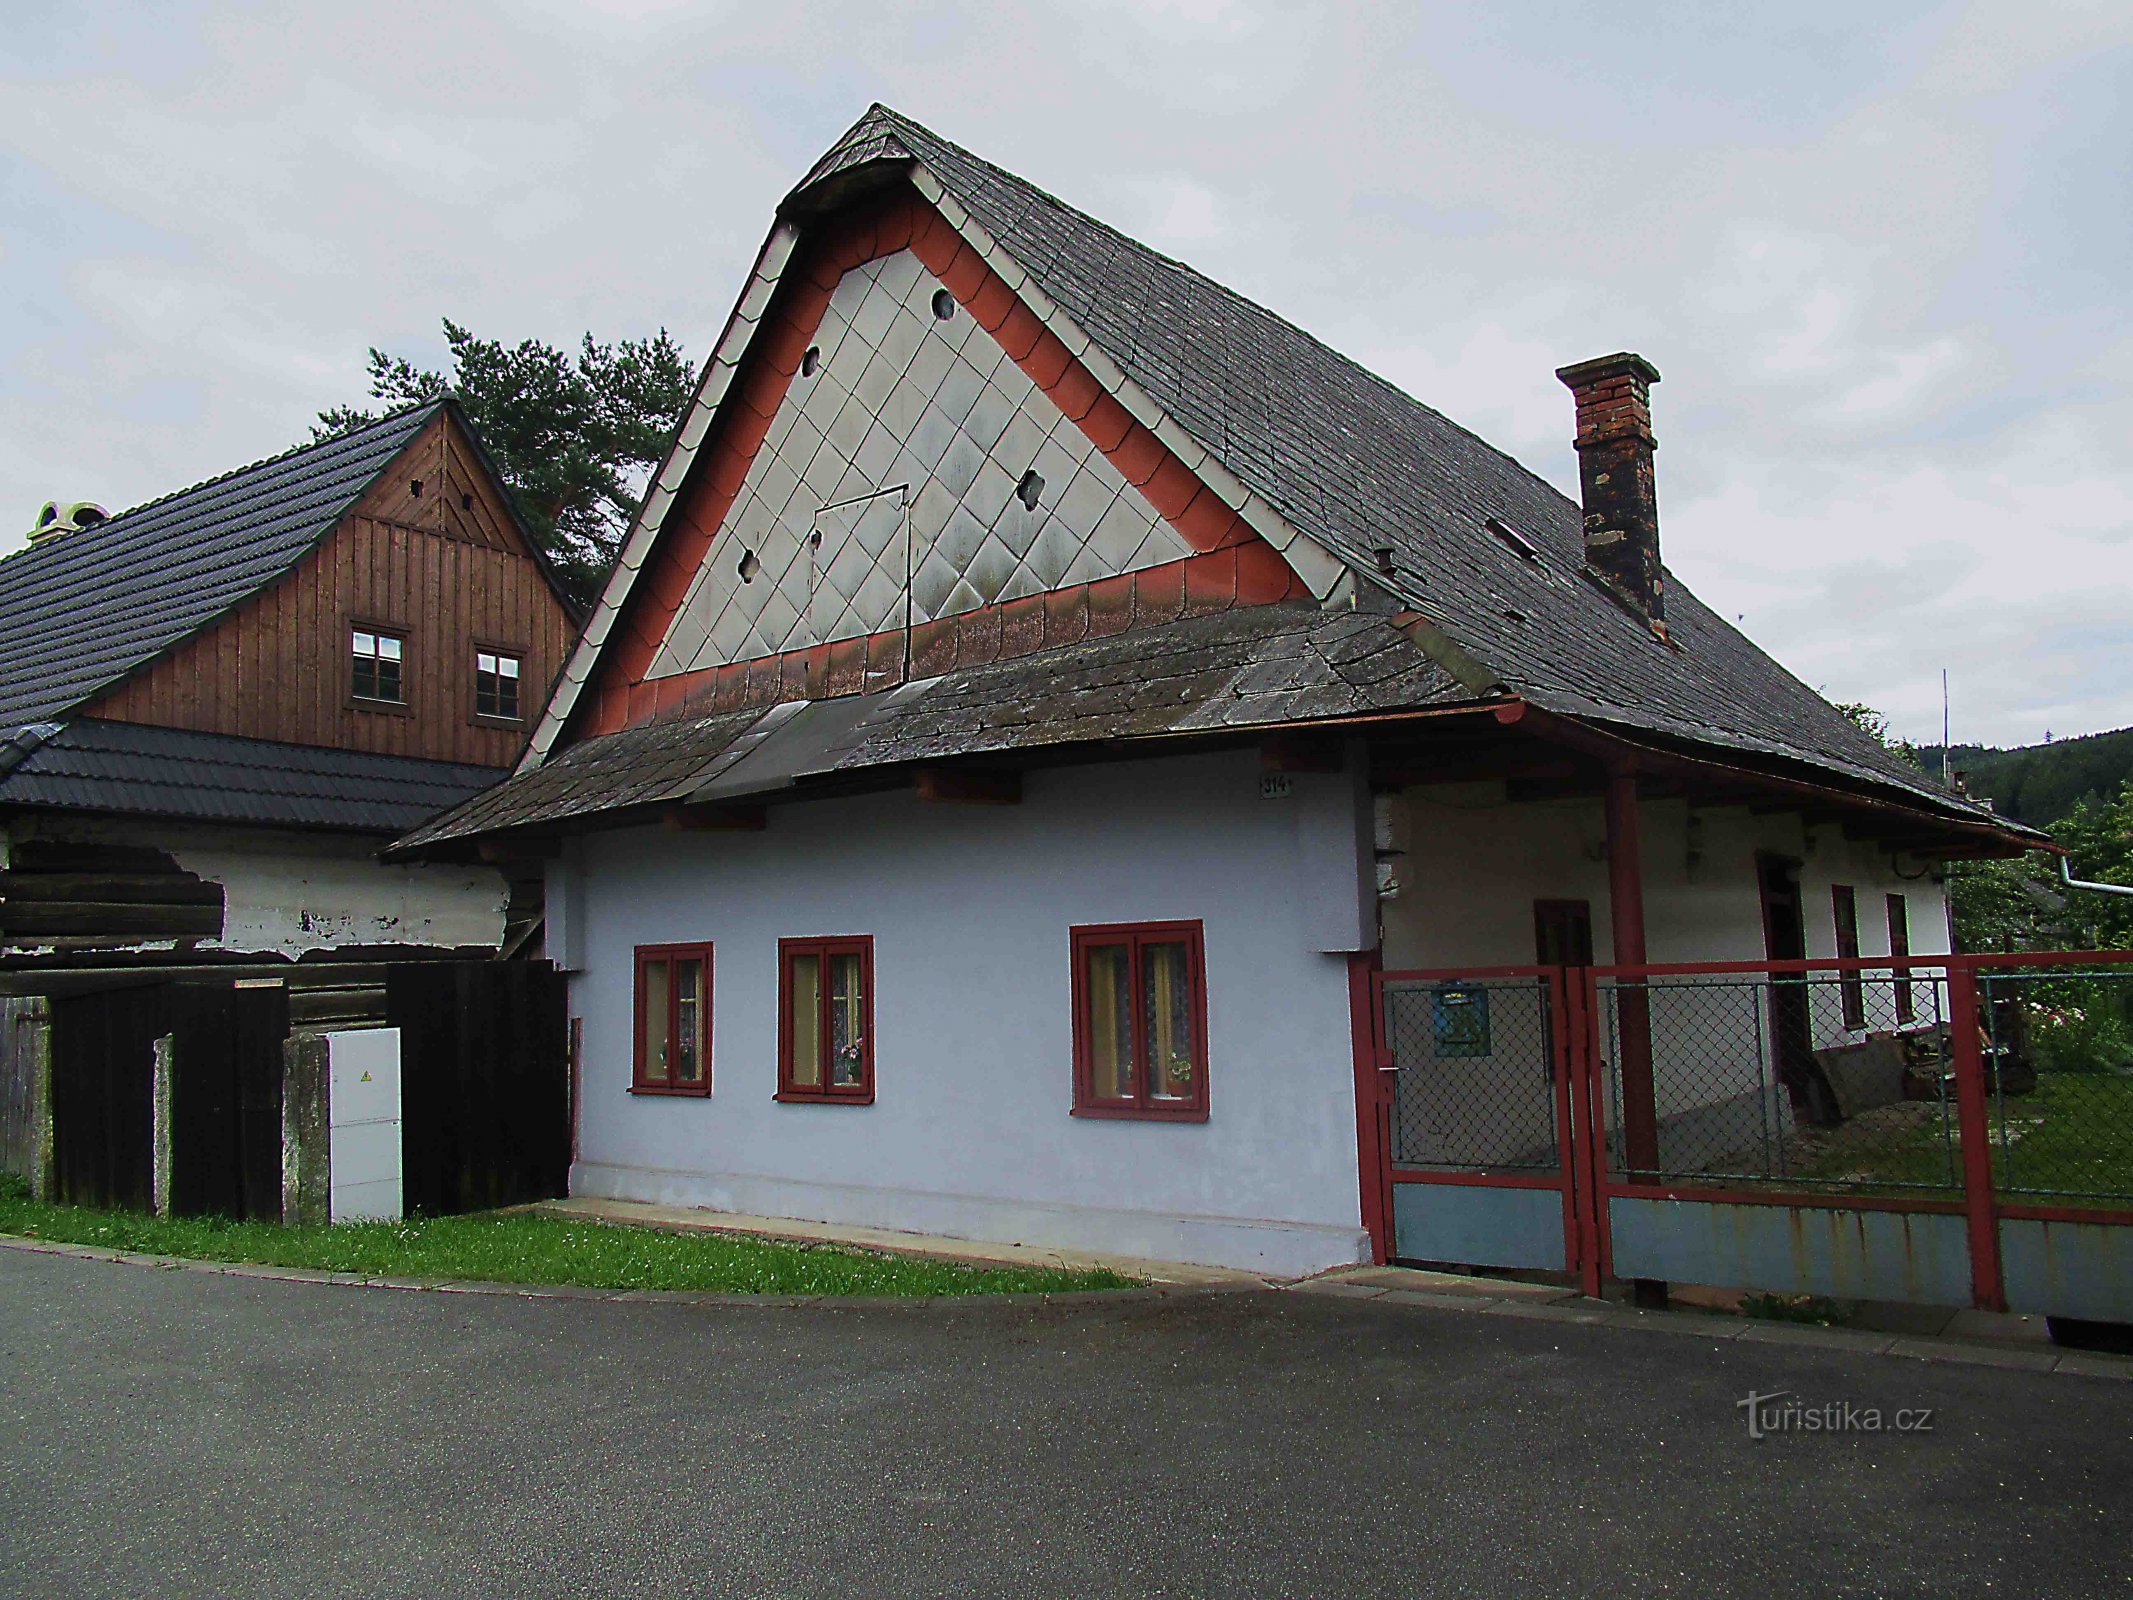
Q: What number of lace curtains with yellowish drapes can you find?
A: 3